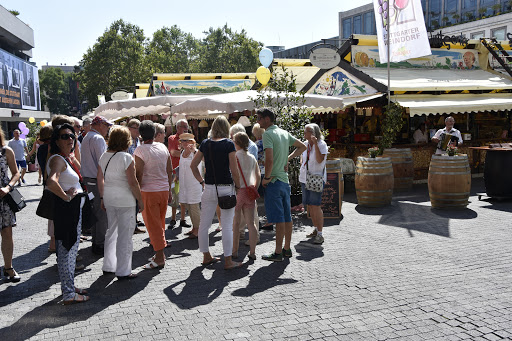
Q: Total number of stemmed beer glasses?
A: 0